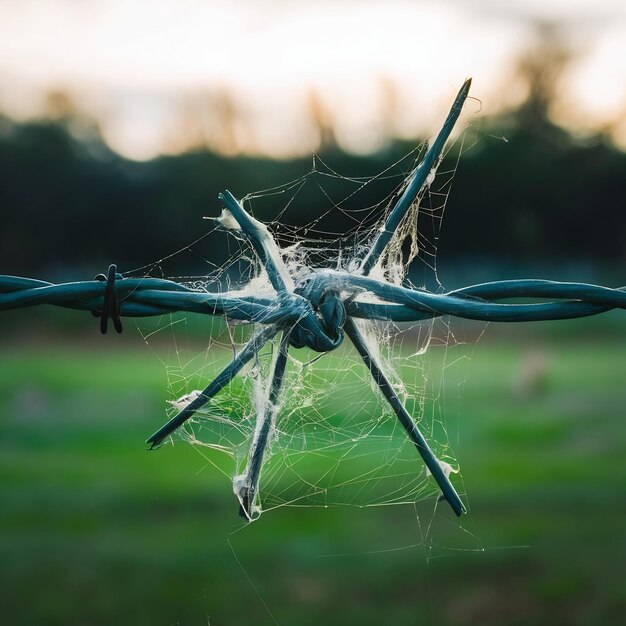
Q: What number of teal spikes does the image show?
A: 5